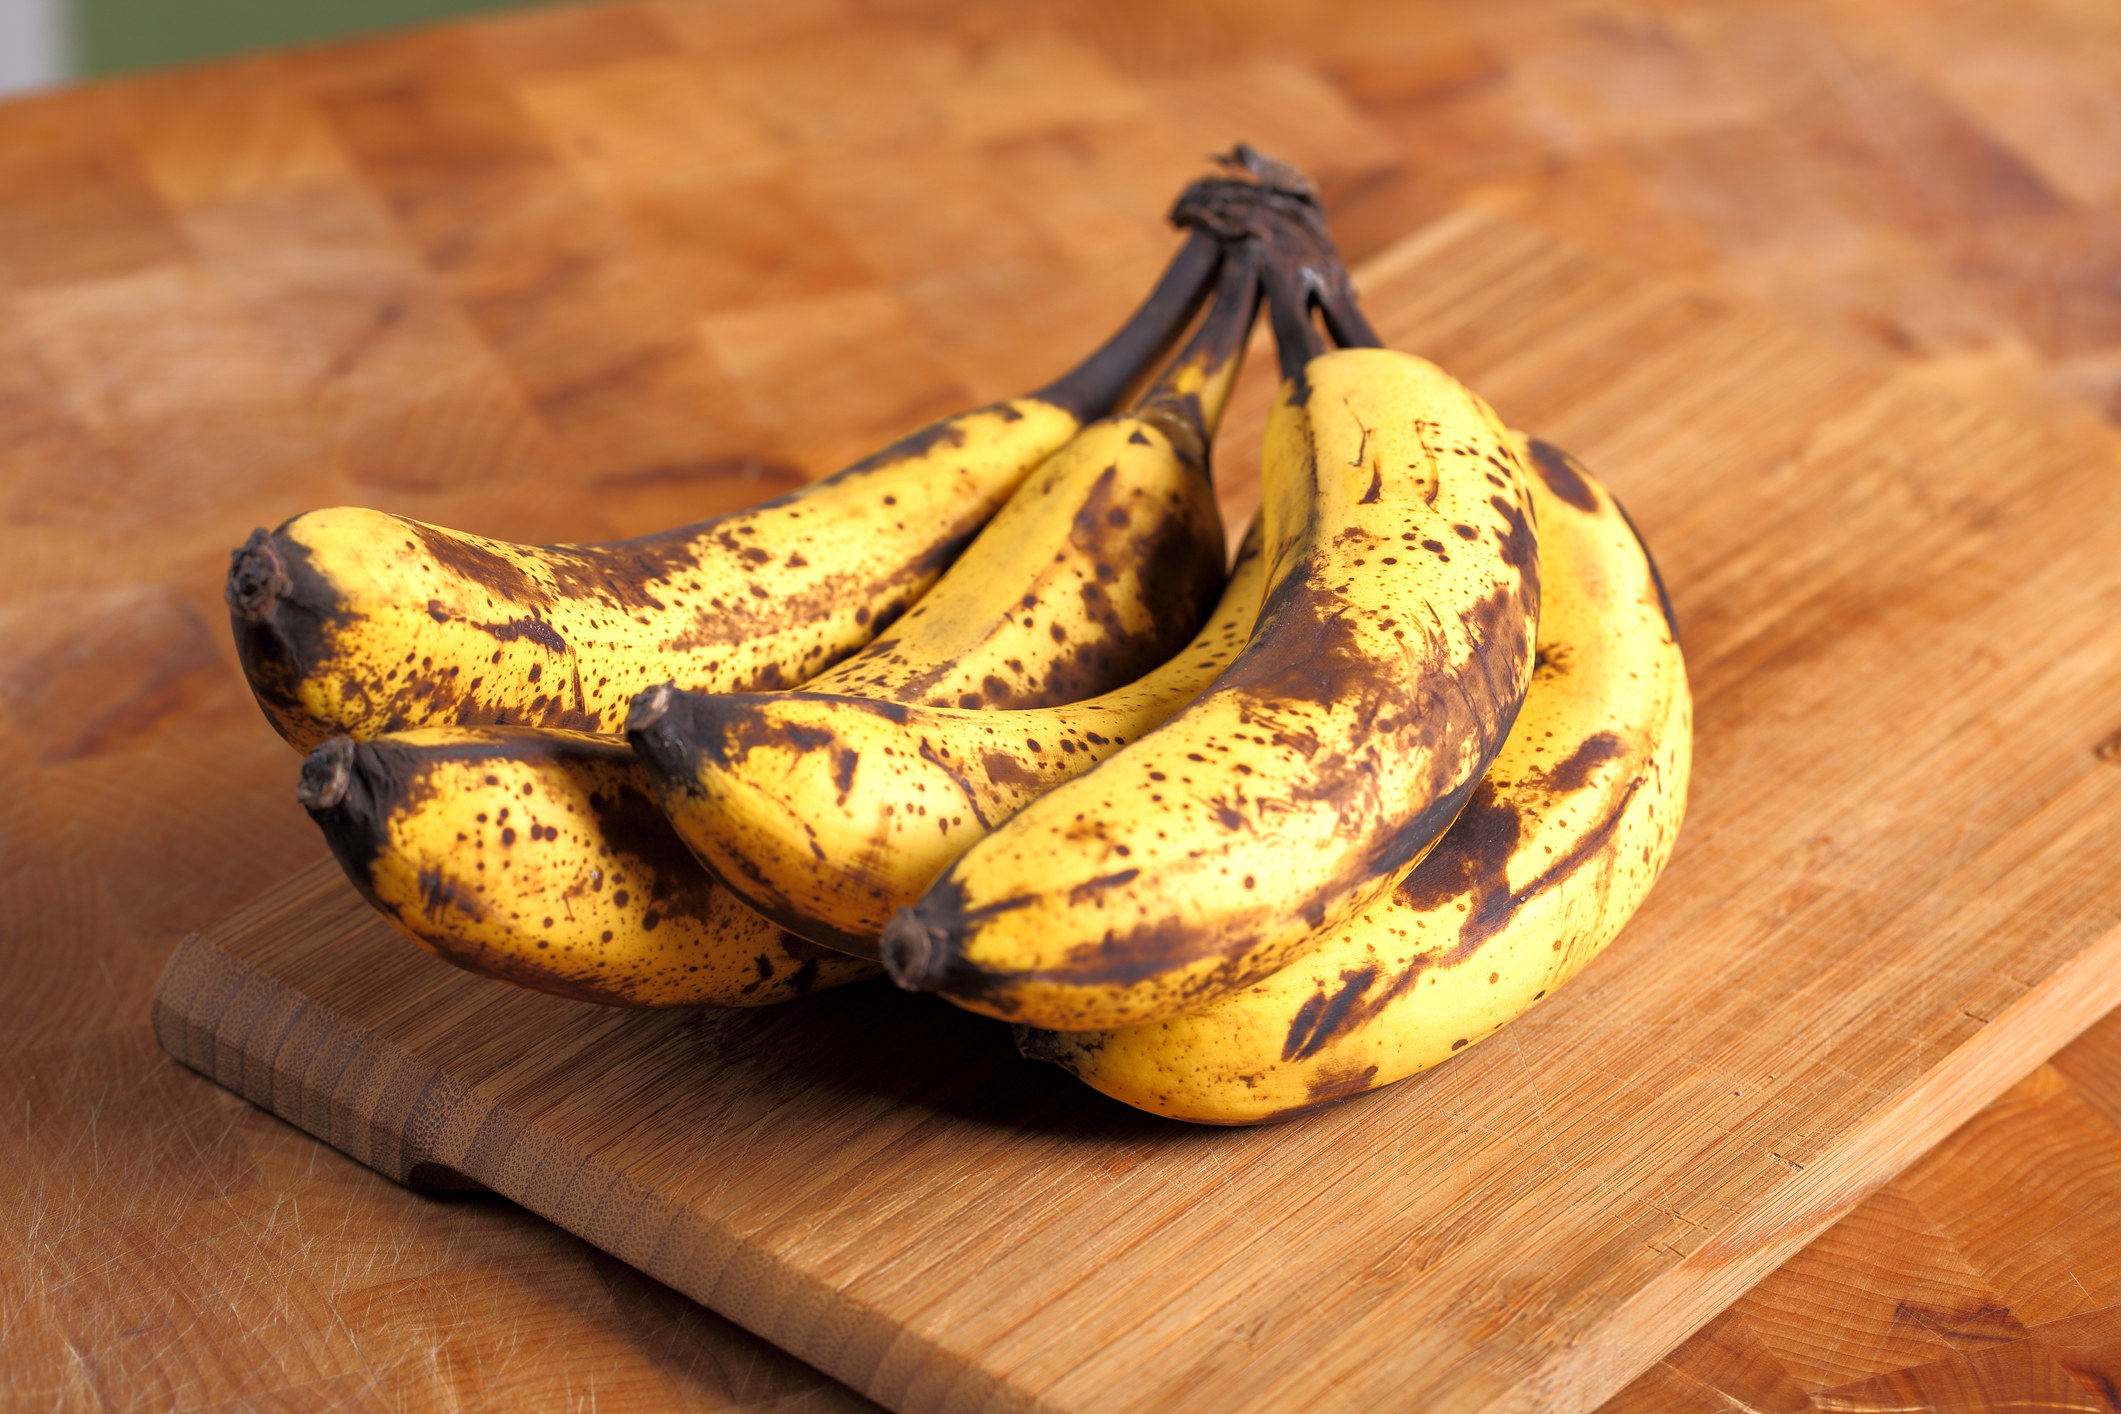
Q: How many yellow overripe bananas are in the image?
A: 5